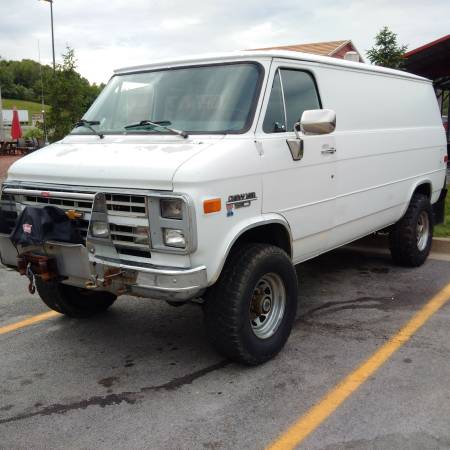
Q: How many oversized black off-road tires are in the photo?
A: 3